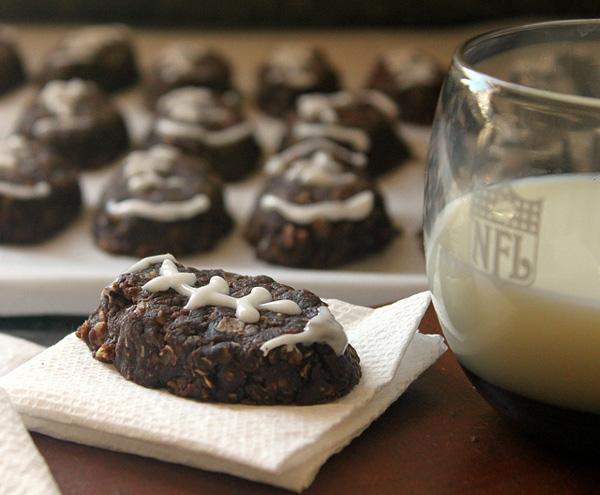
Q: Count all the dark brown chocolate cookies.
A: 12